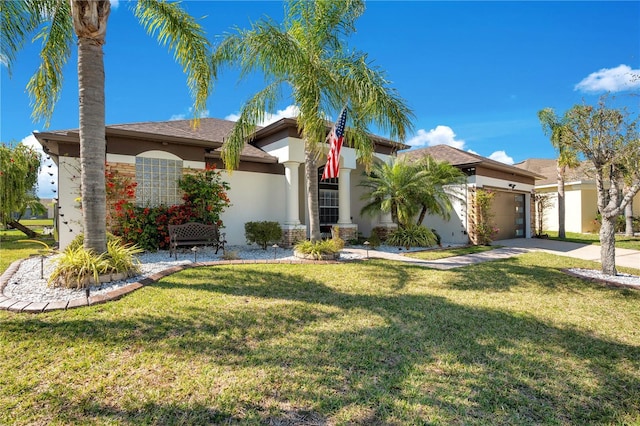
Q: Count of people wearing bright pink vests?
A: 0